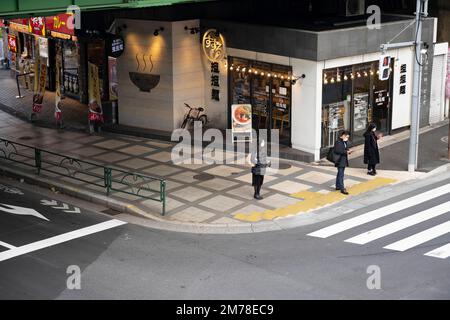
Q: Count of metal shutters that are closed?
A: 1